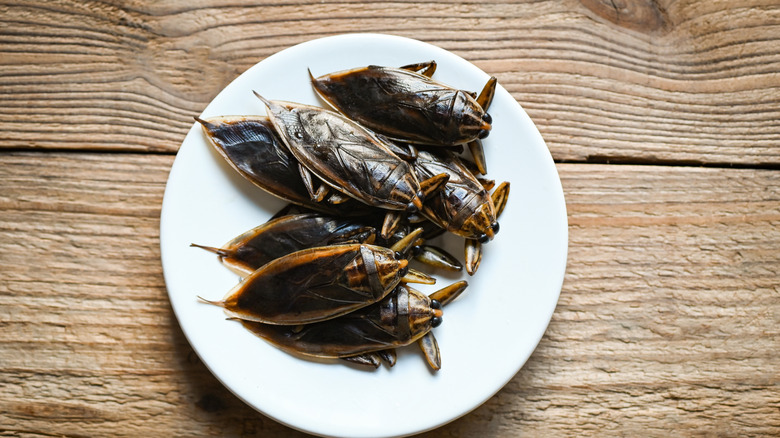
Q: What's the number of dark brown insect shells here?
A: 7